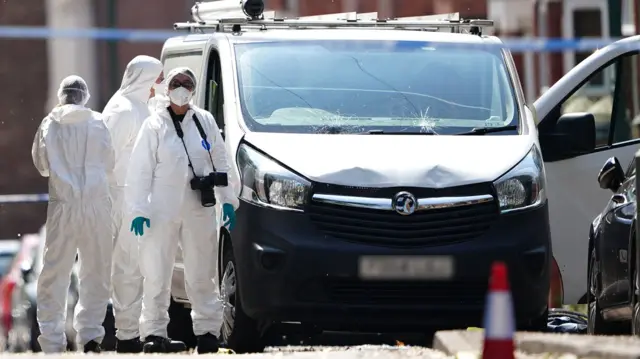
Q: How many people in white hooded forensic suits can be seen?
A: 3